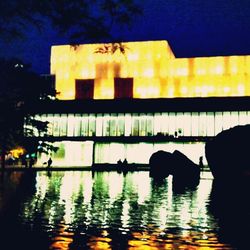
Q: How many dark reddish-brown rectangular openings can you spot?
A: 2